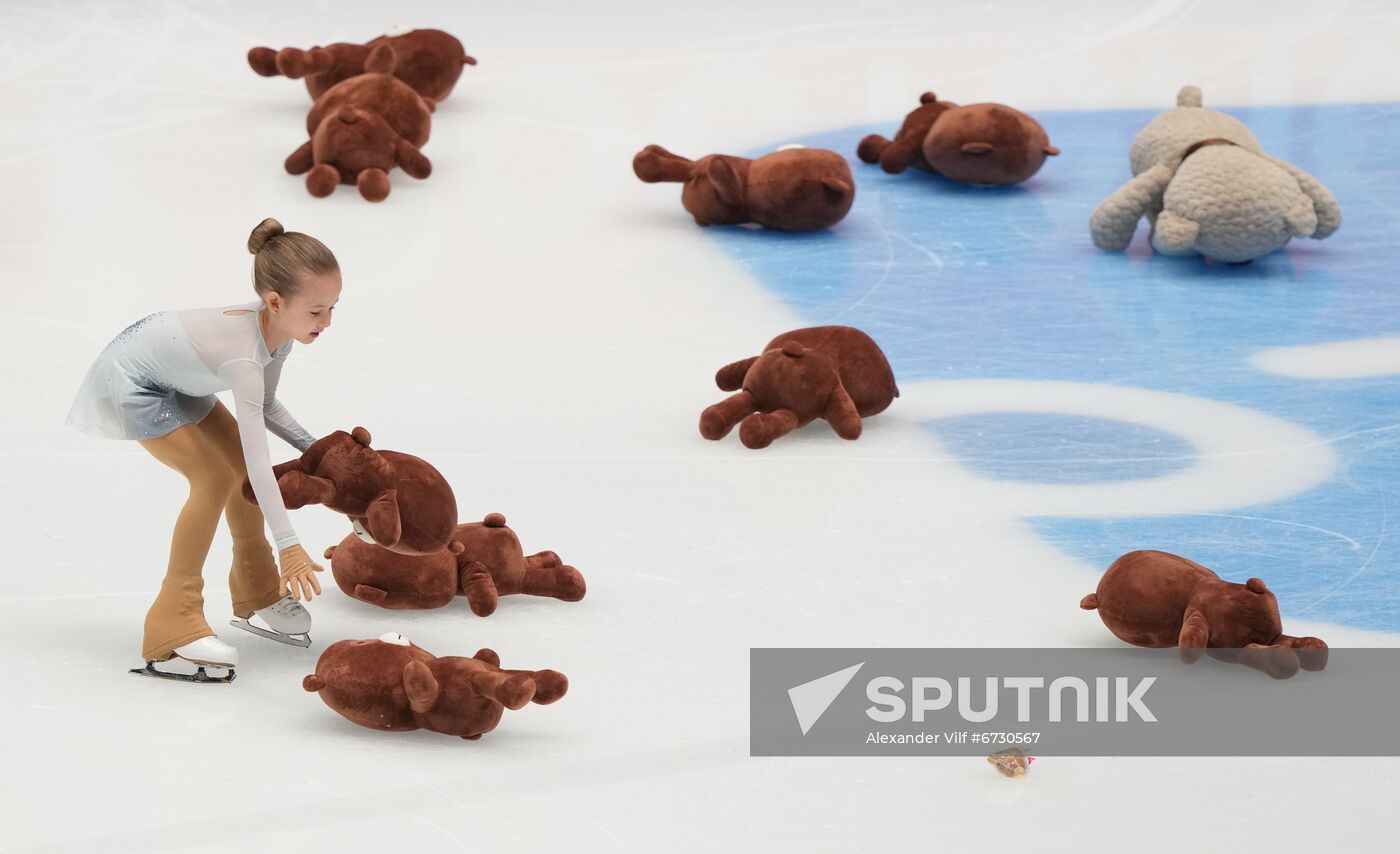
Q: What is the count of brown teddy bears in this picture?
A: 9